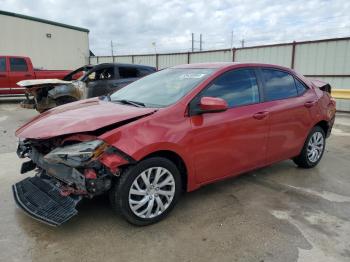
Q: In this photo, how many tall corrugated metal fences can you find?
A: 1